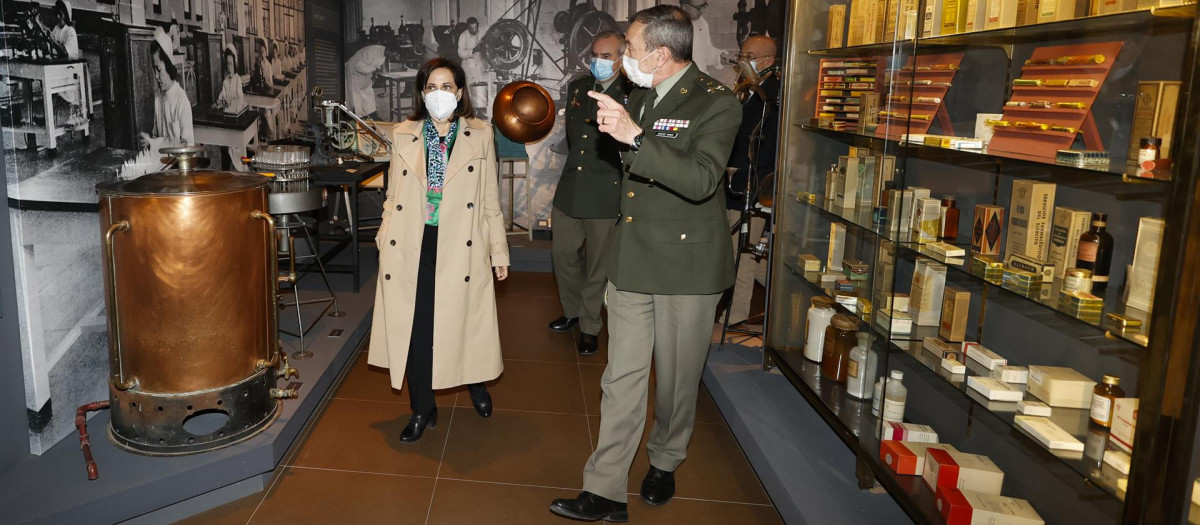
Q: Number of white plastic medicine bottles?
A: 2